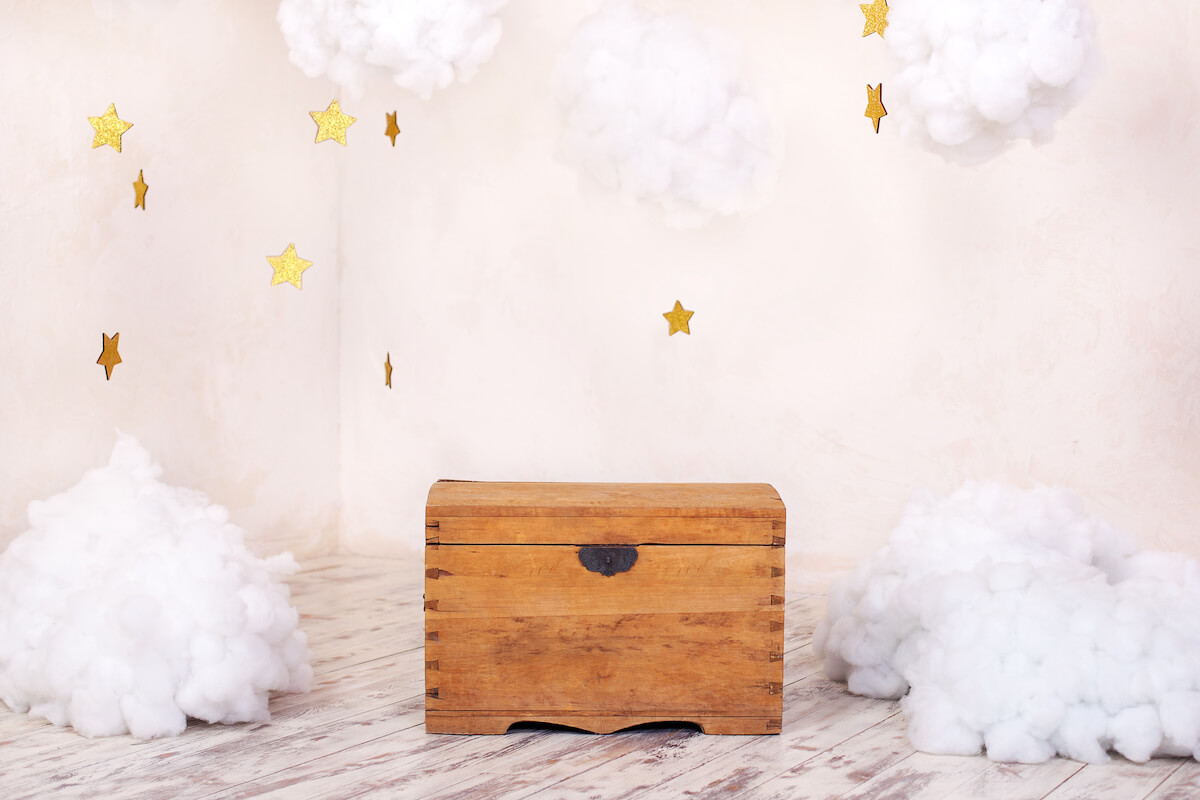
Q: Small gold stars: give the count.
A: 10